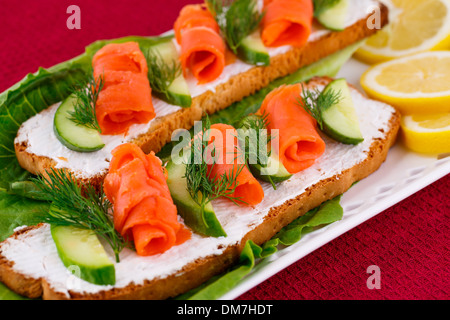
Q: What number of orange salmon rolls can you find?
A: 6